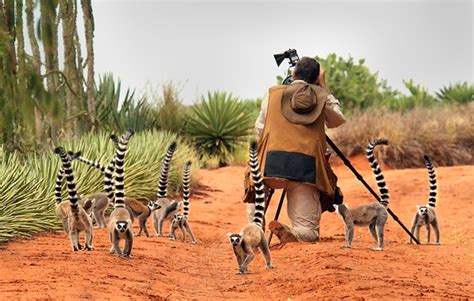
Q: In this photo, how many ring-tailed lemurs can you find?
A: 10